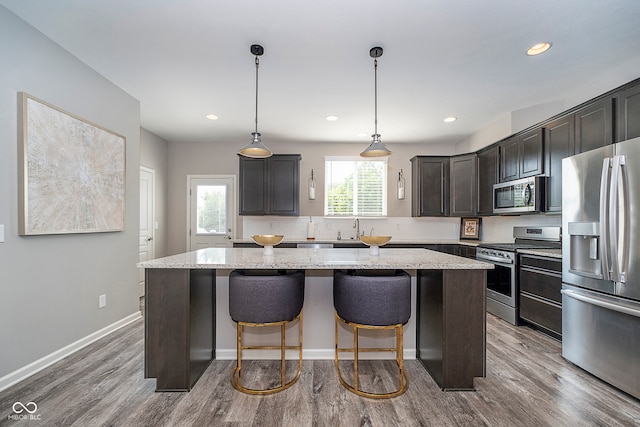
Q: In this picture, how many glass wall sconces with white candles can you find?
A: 2